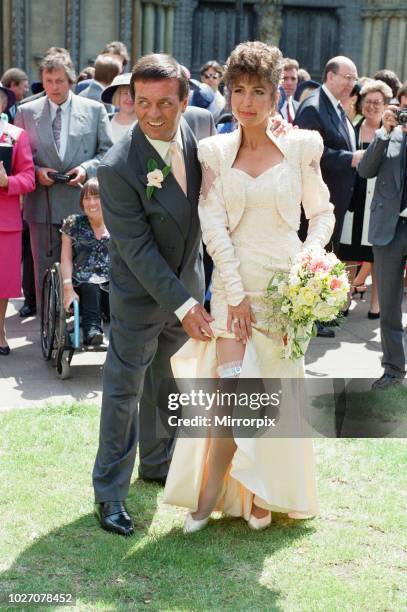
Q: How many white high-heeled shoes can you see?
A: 2